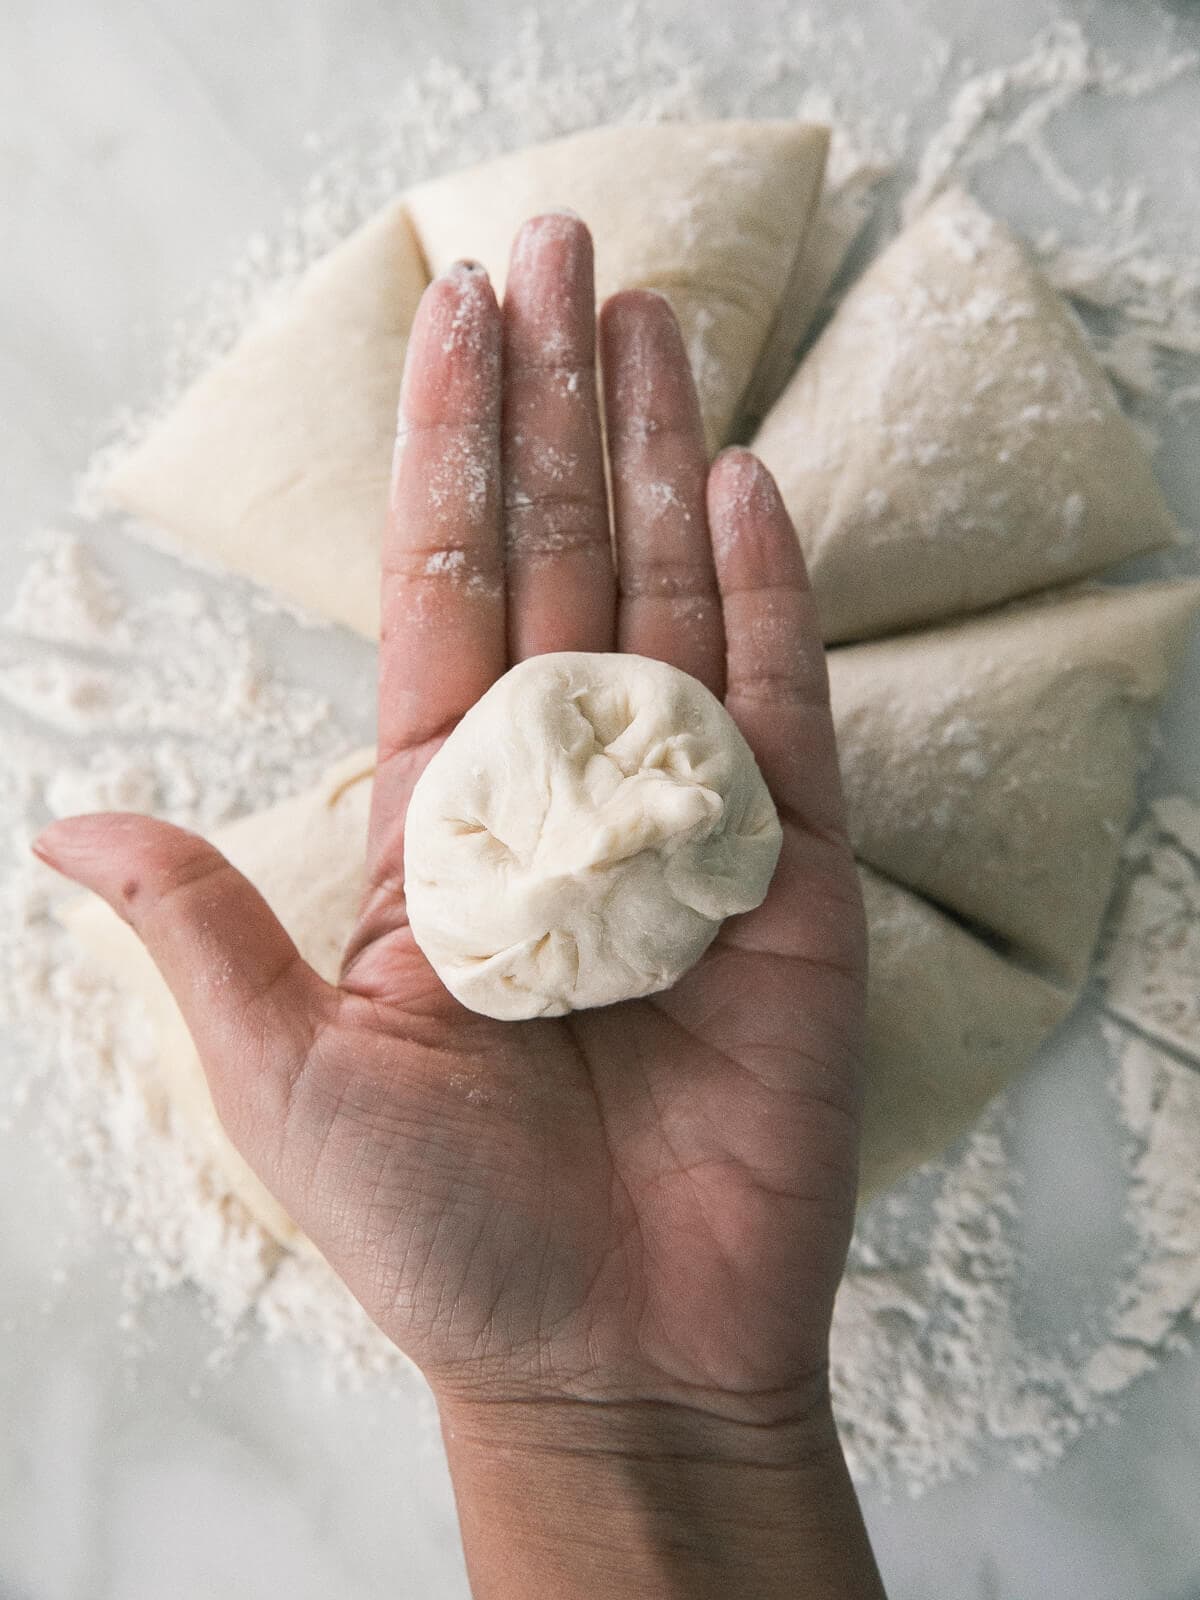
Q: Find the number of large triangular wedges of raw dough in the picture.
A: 6